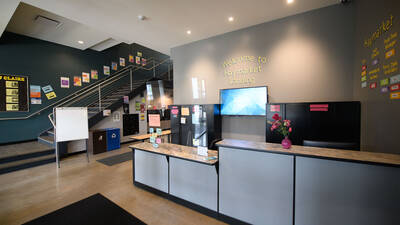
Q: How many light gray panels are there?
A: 4